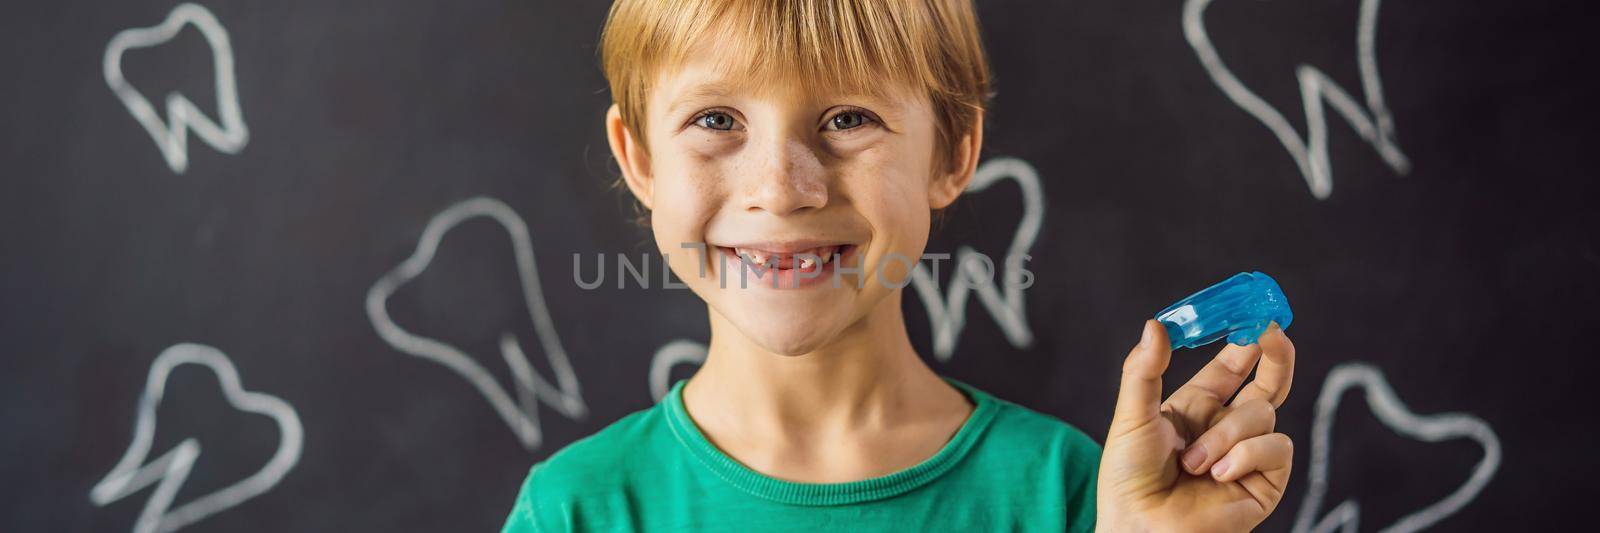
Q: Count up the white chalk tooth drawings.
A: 7